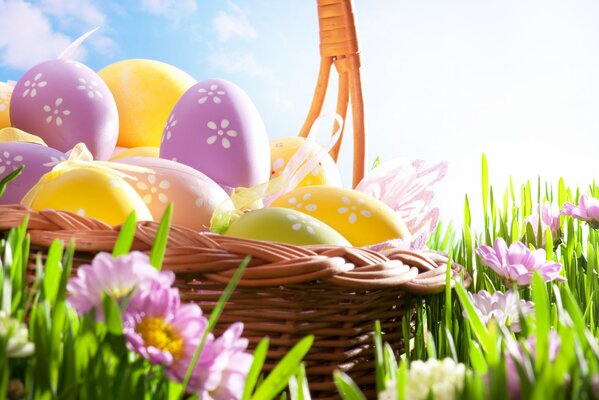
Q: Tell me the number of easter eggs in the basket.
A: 11